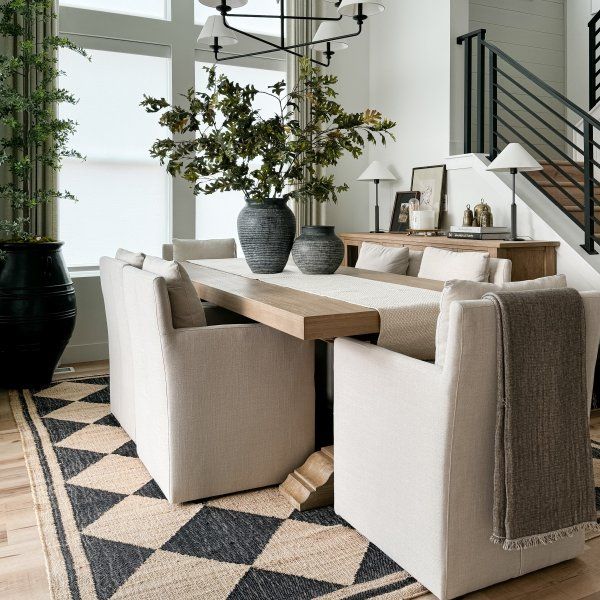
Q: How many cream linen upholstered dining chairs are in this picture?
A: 6